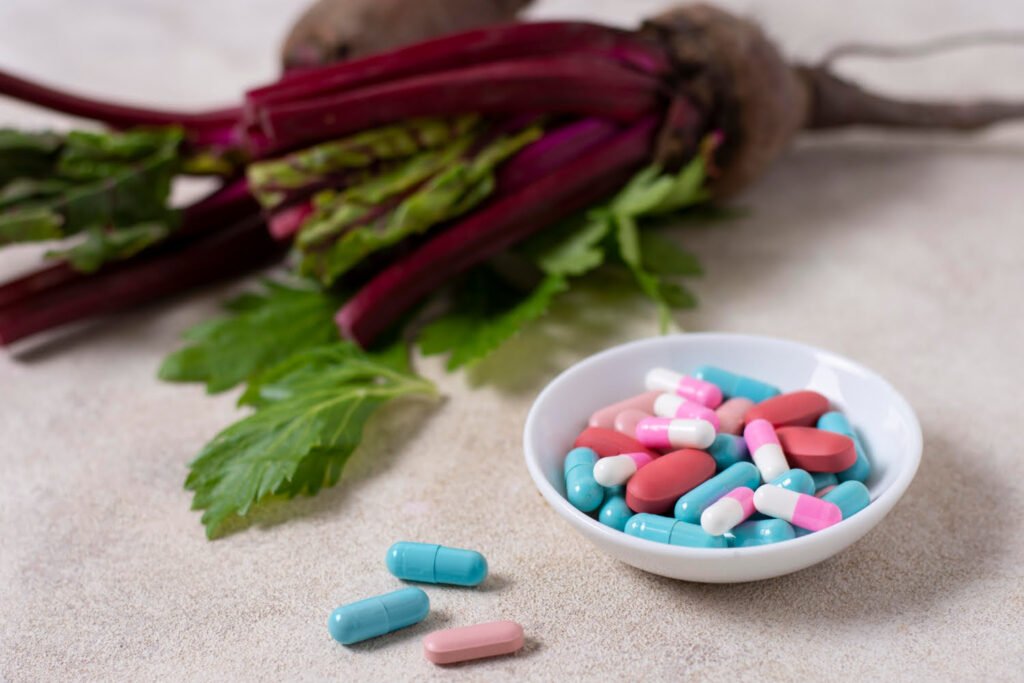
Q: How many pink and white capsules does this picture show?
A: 7